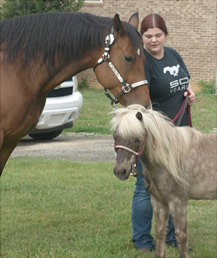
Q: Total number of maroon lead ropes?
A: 1